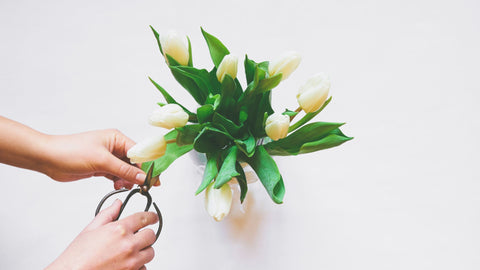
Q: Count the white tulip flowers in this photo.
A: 8